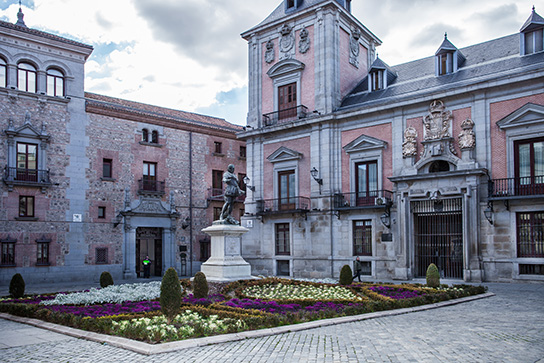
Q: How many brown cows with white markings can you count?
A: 0